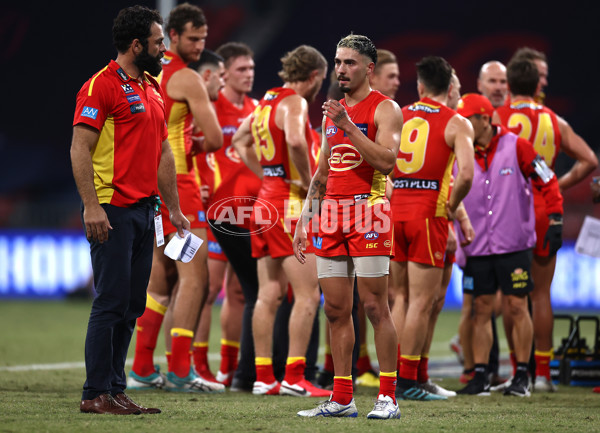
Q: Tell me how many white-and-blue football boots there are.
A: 2